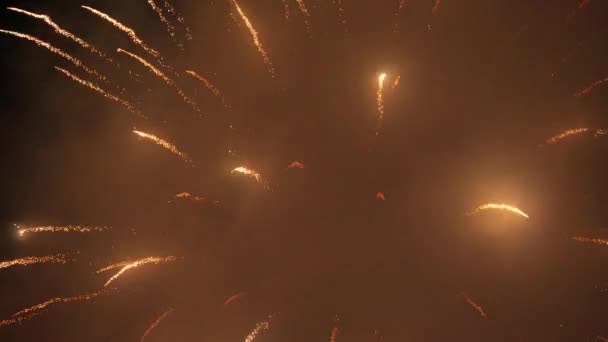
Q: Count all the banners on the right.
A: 0